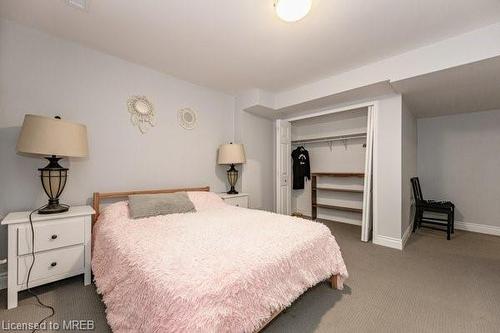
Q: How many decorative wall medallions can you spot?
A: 2